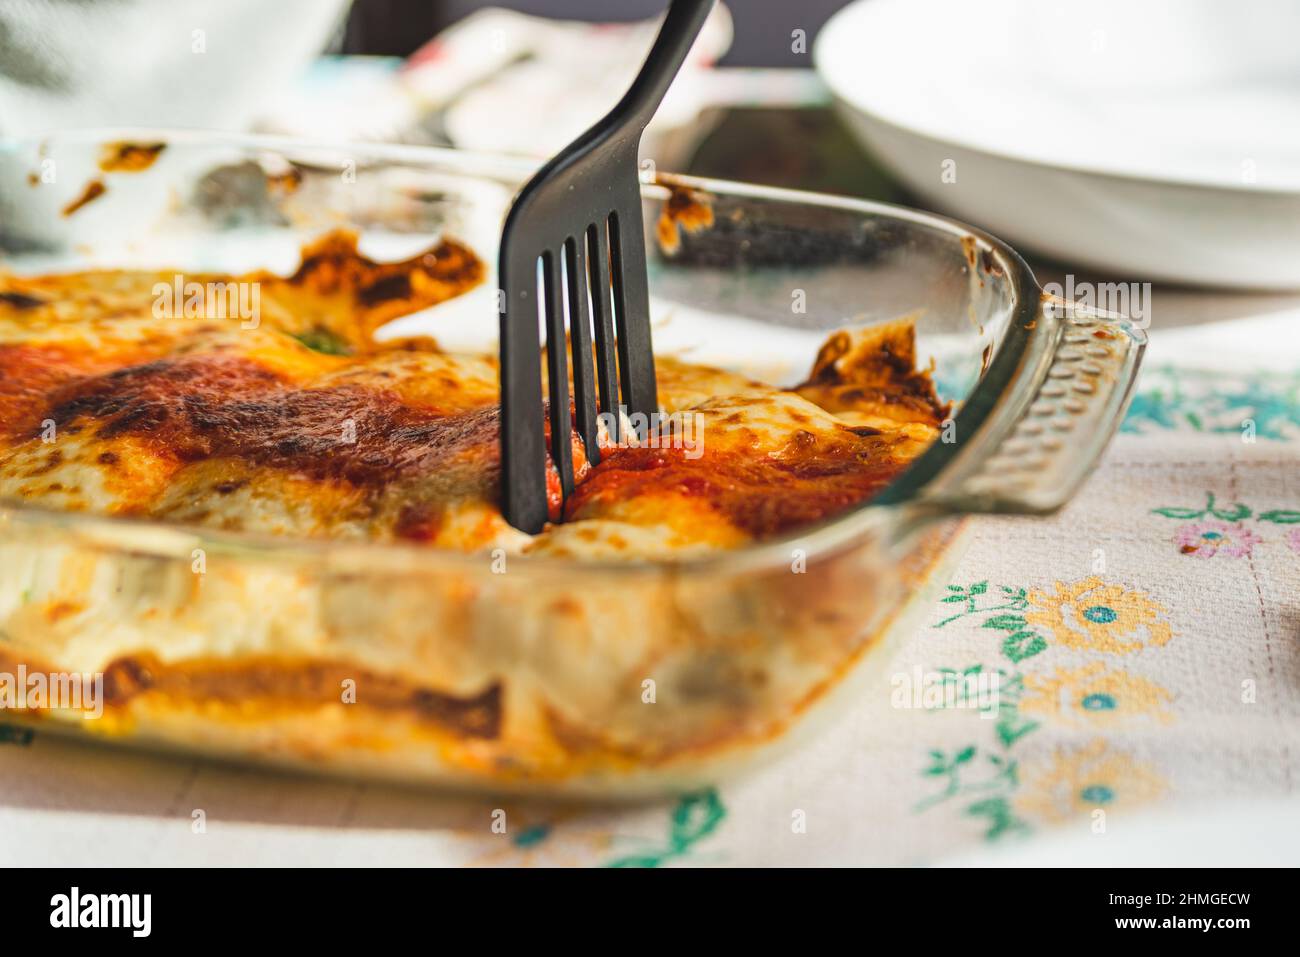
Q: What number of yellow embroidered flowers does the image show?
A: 3